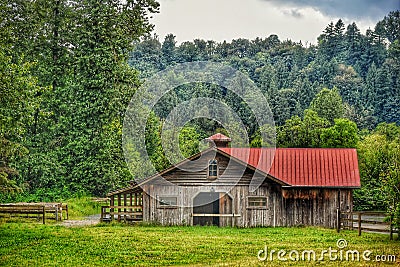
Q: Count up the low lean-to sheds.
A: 1